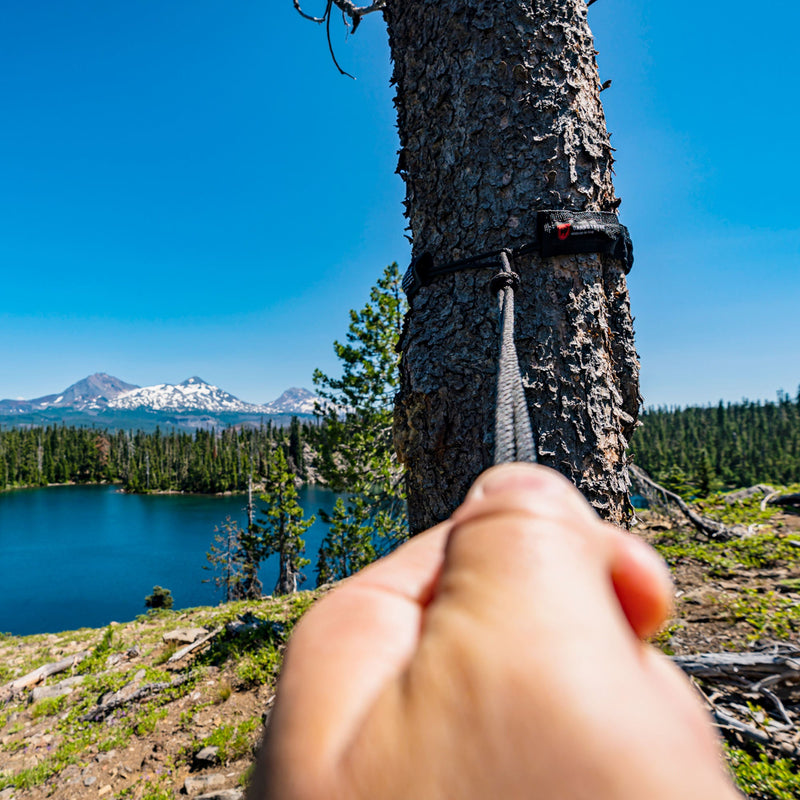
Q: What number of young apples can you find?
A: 0